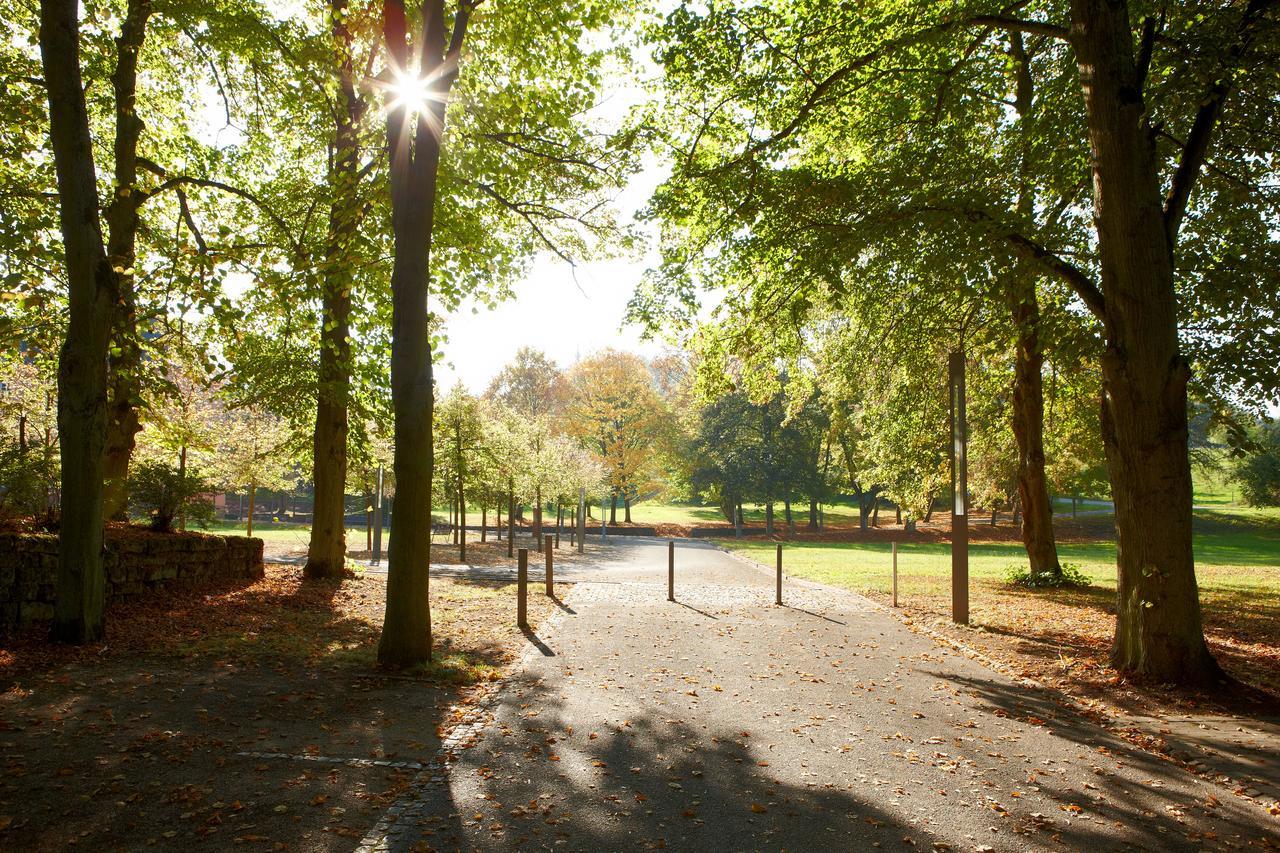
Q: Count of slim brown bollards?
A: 5